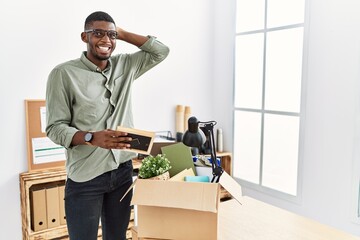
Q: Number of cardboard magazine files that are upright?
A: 3